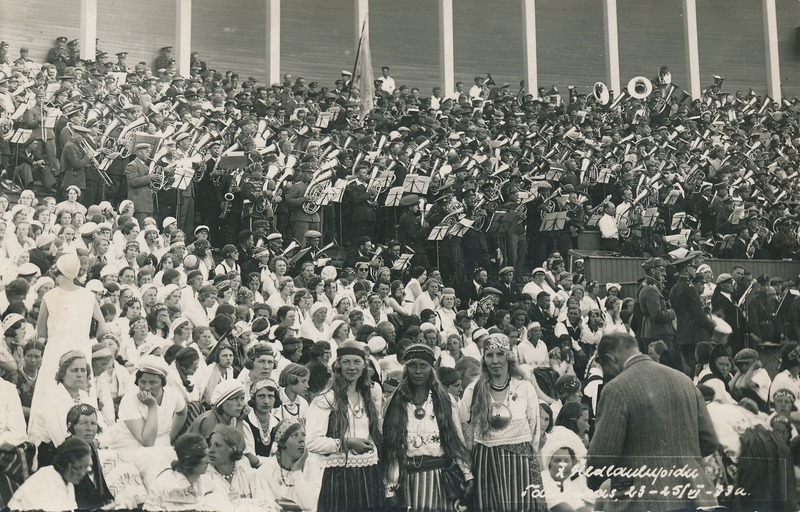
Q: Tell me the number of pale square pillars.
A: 9